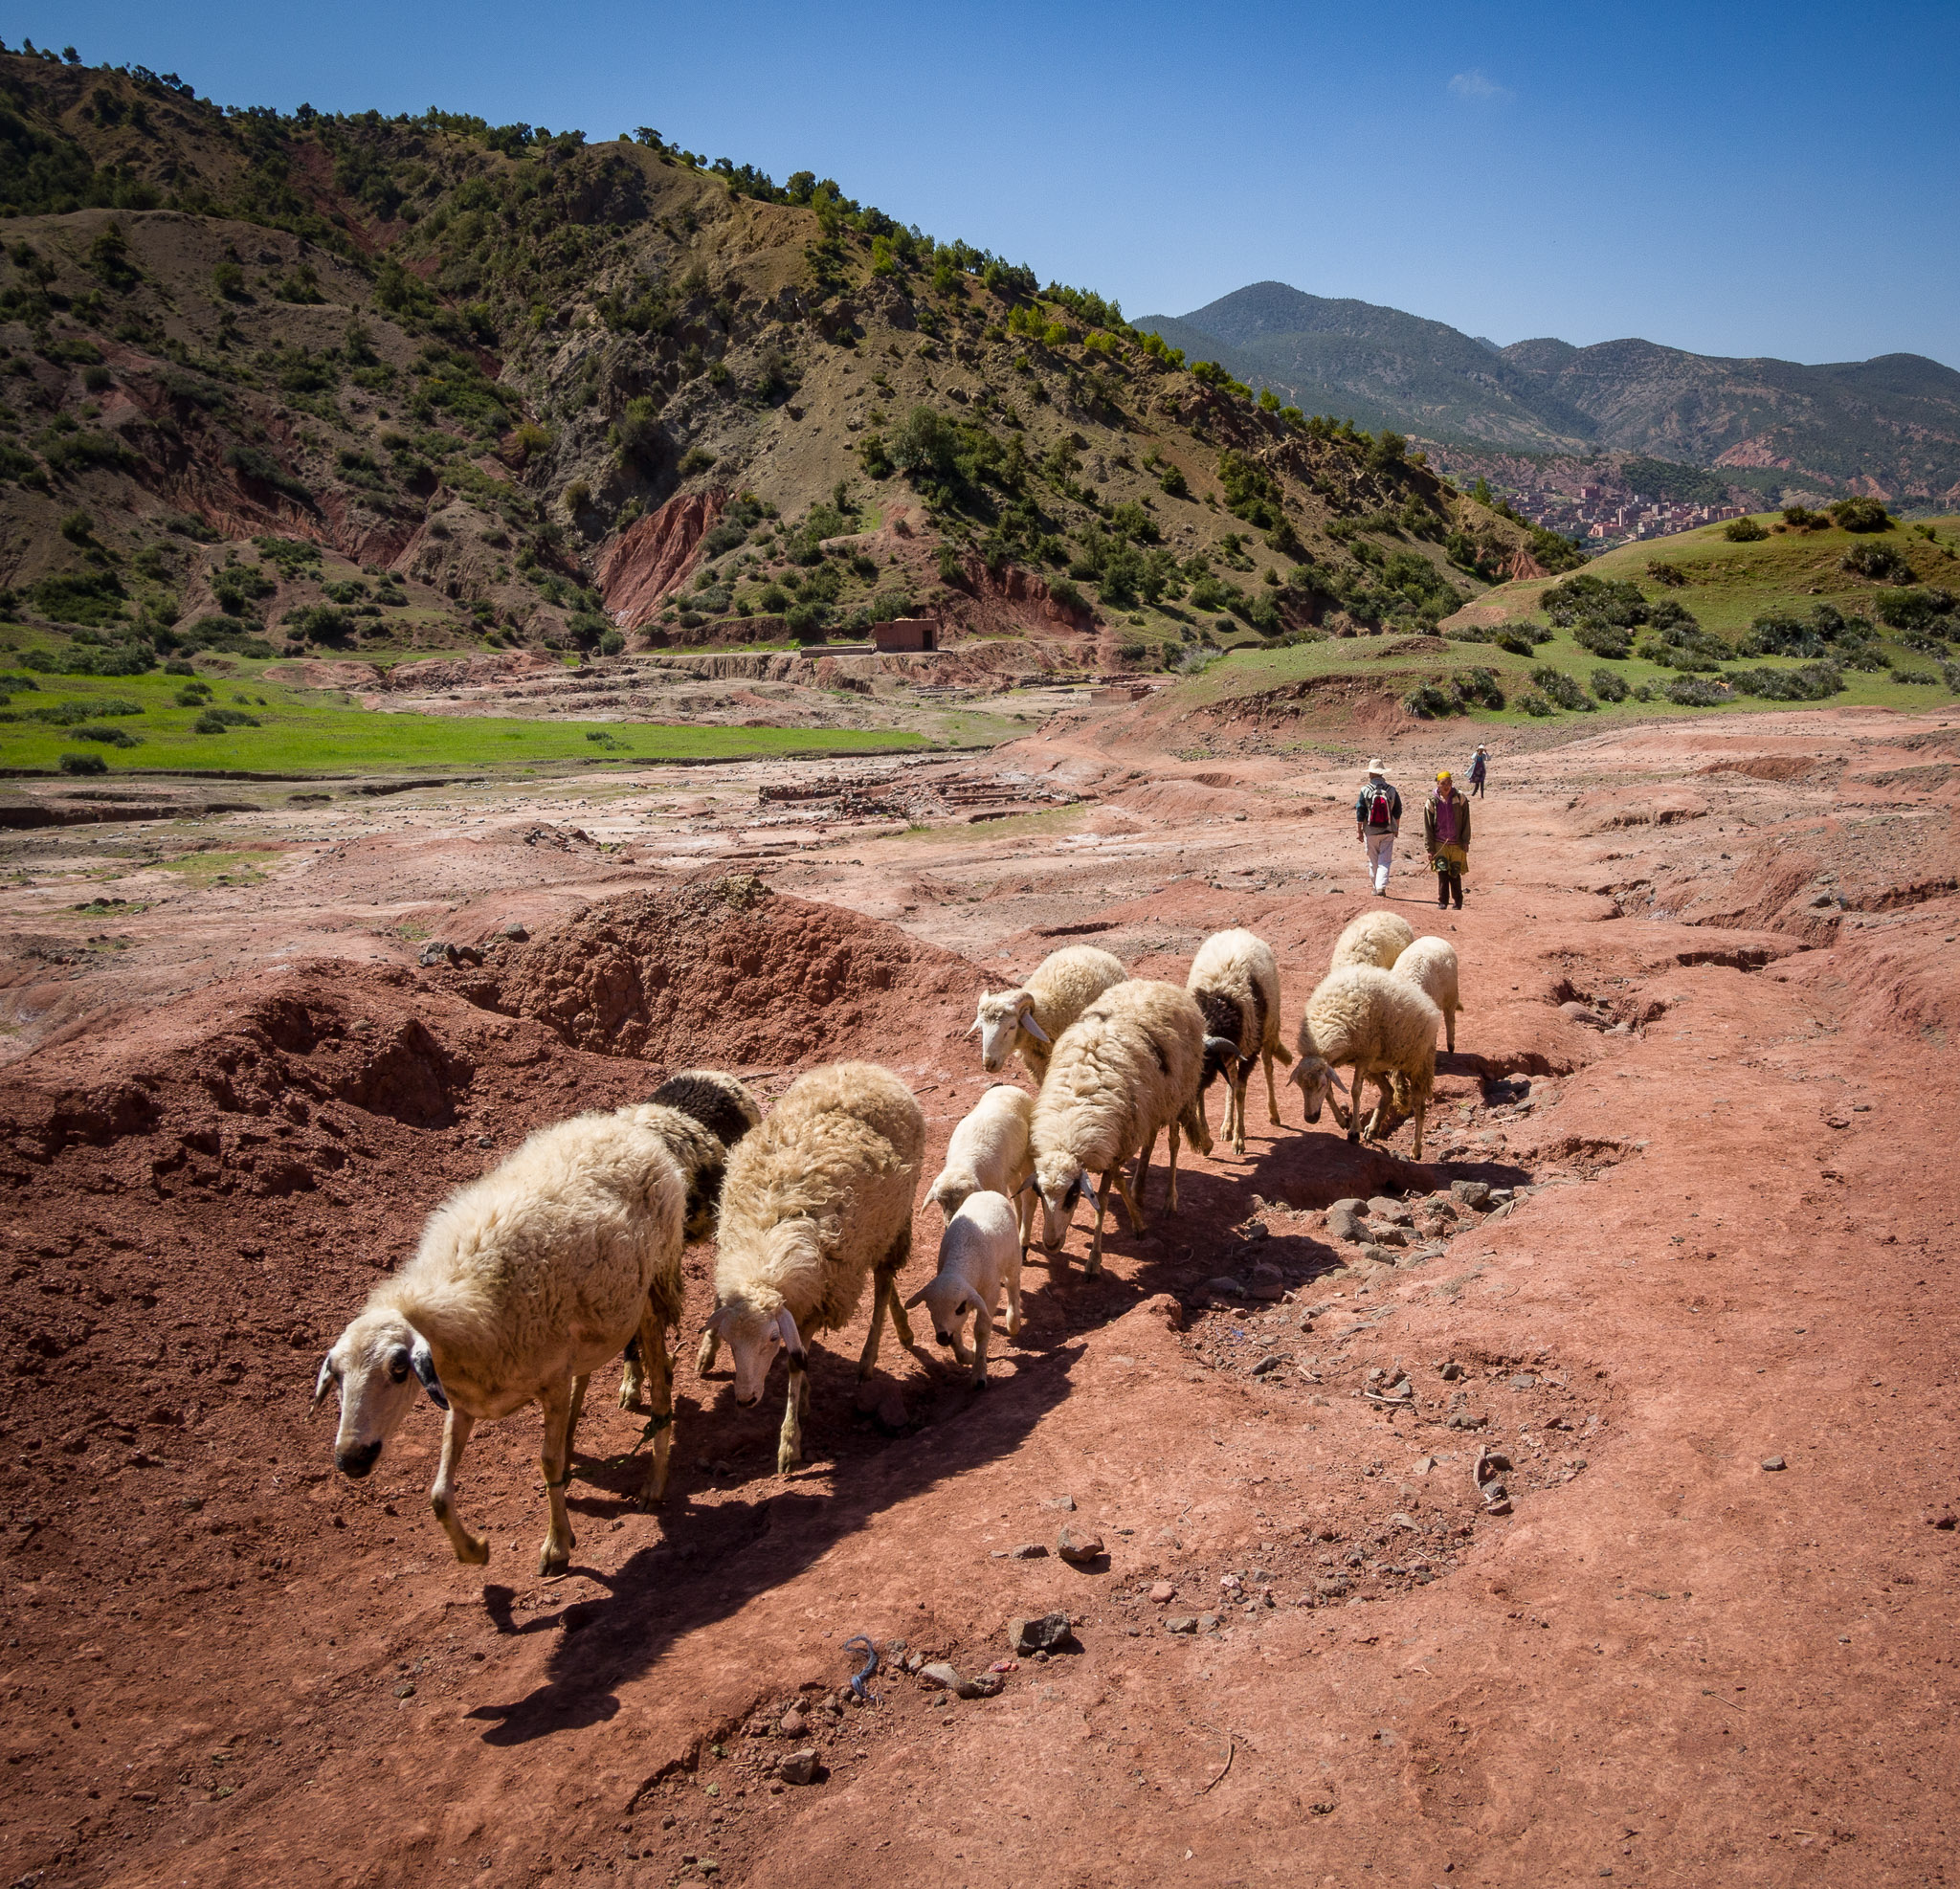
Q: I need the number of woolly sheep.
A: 11